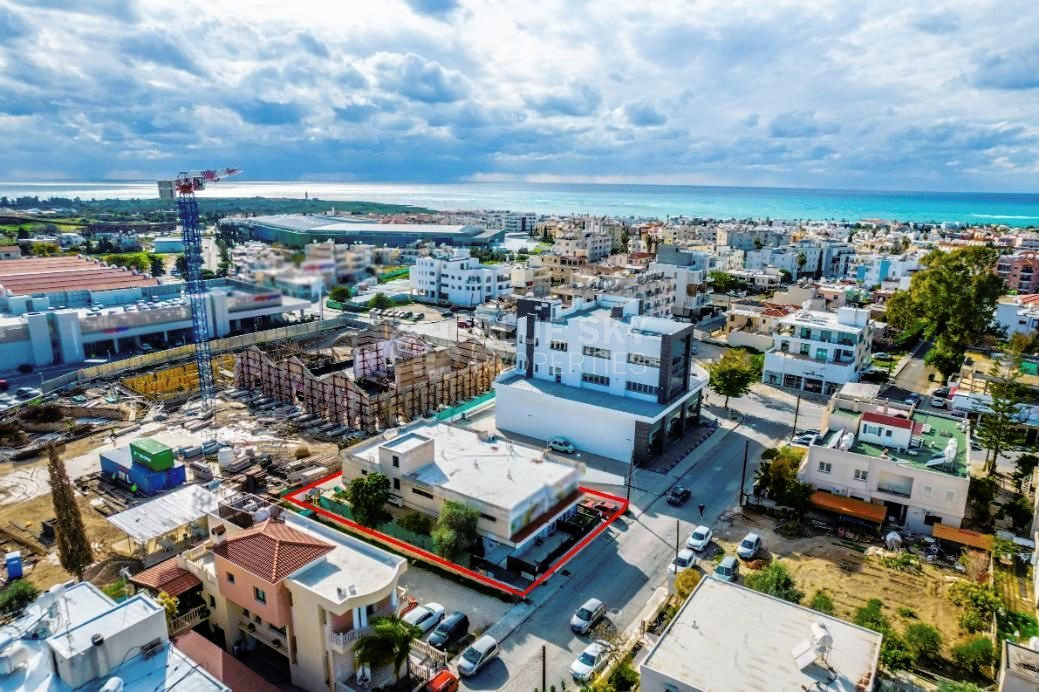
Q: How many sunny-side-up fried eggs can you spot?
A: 0